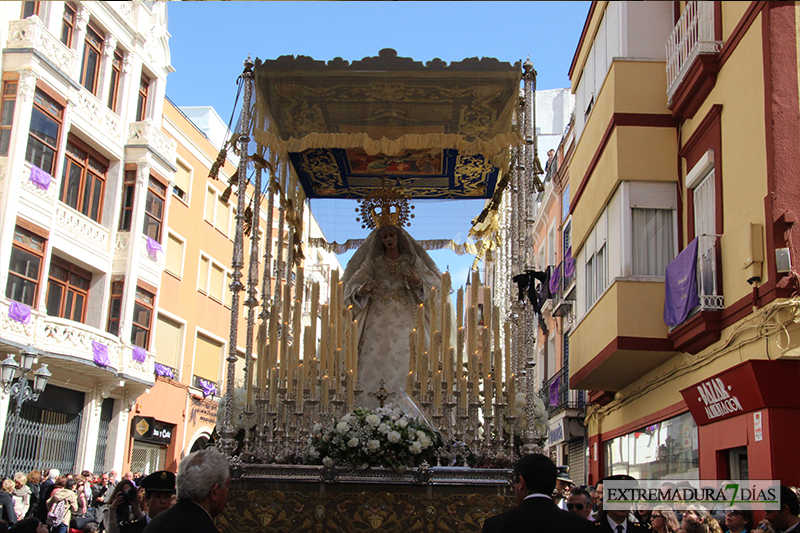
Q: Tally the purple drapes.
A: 11